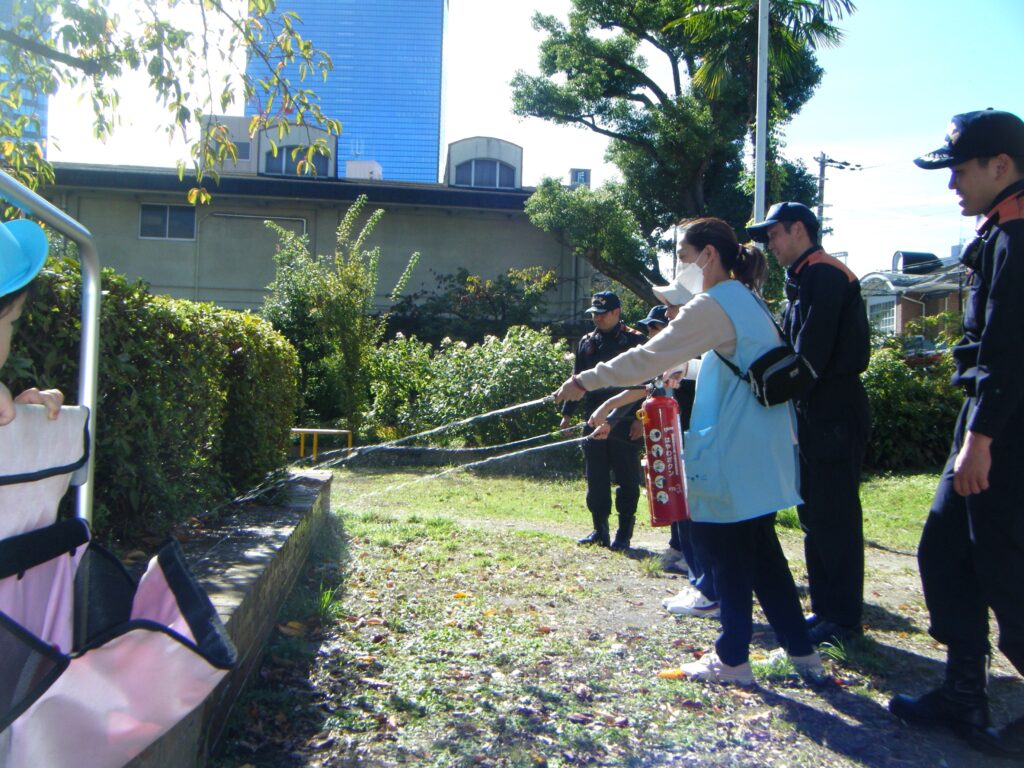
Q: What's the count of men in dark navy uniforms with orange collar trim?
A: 3